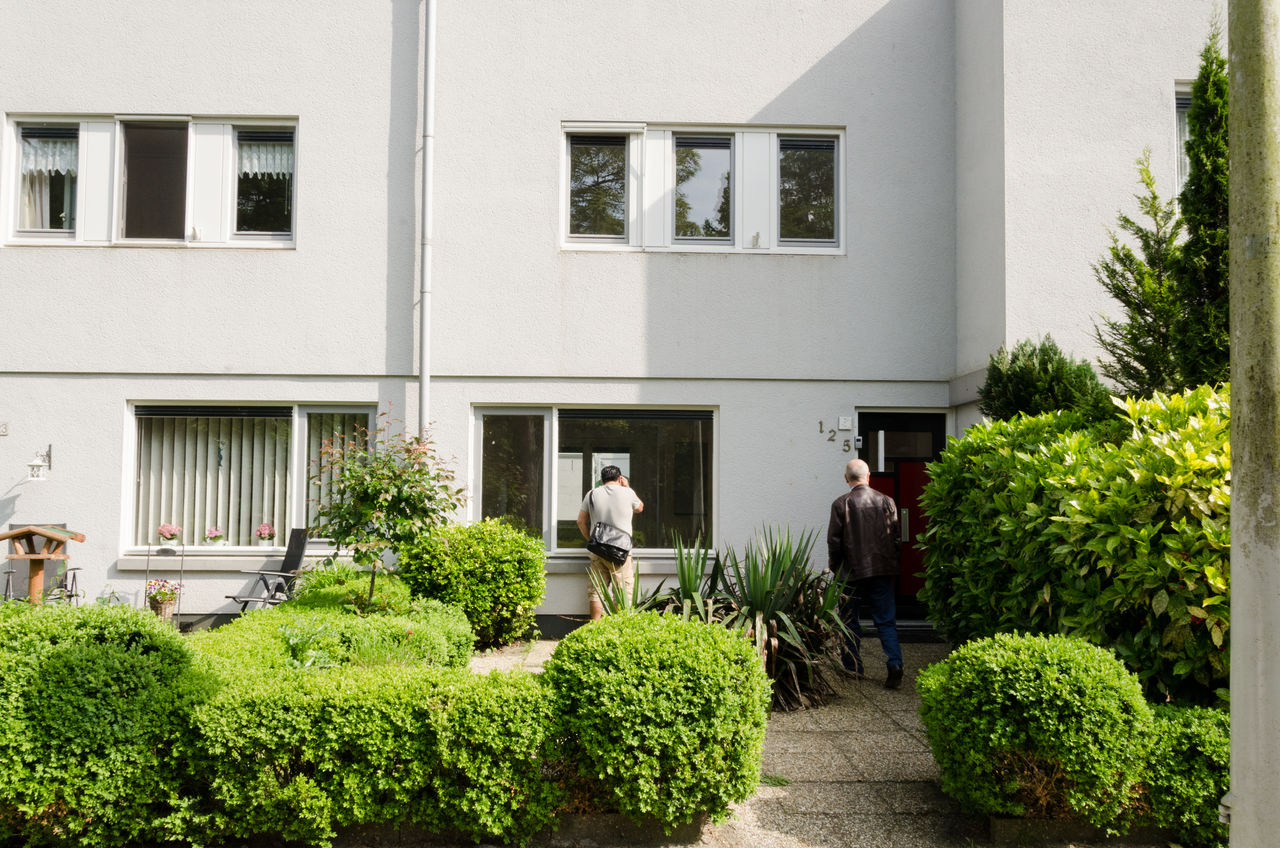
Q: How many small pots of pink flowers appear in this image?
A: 3